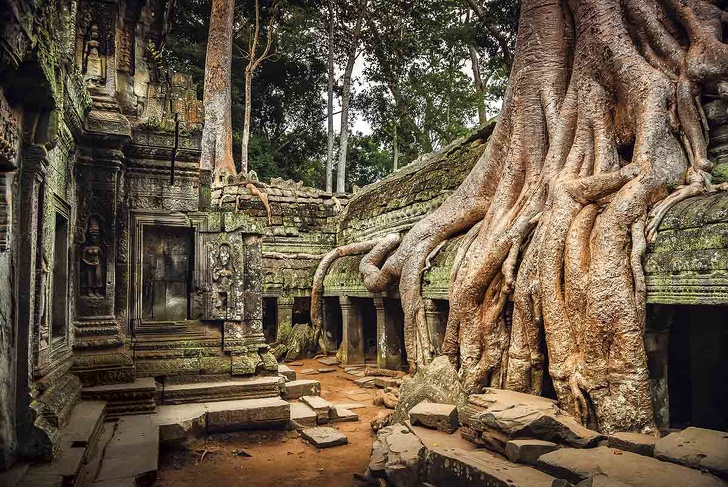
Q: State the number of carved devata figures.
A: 3